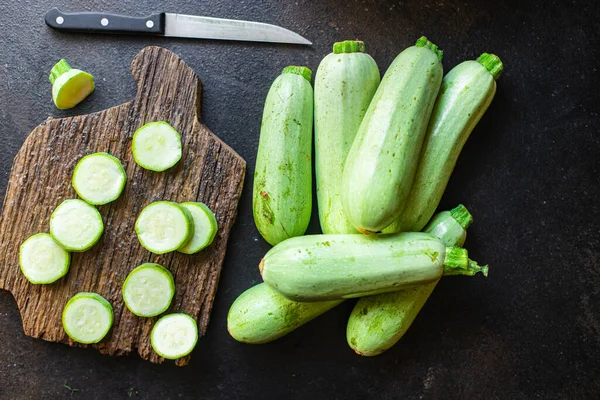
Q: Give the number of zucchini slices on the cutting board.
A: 9